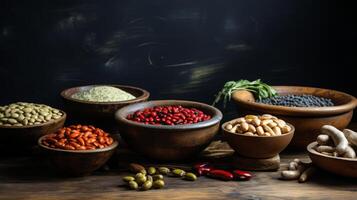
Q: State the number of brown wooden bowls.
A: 7